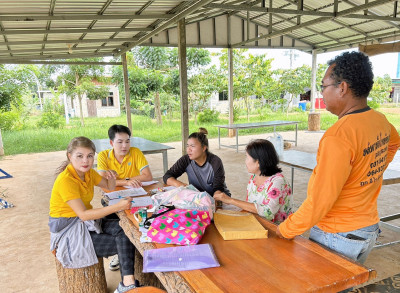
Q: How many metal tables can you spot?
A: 3